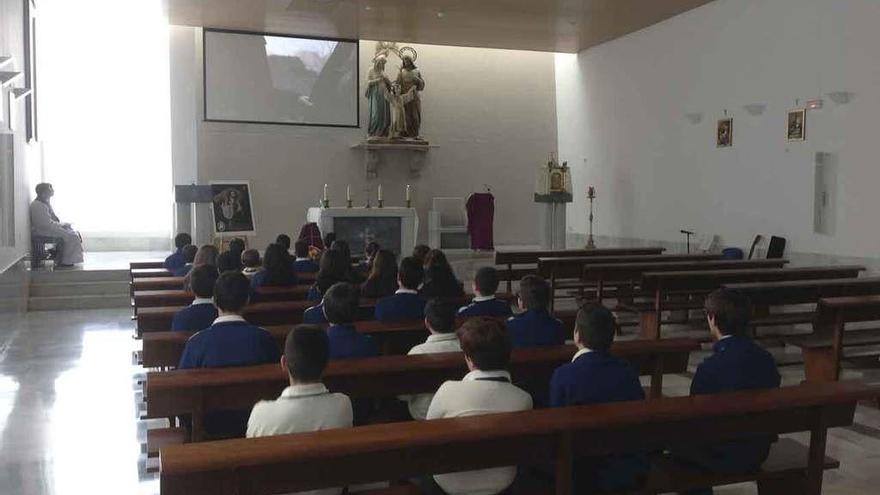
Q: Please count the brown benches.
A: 14